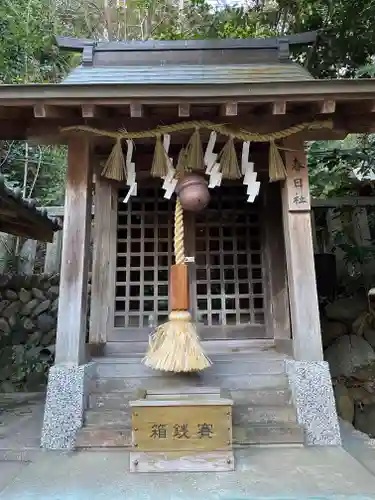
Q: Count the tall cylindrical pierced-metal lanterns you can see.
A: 0